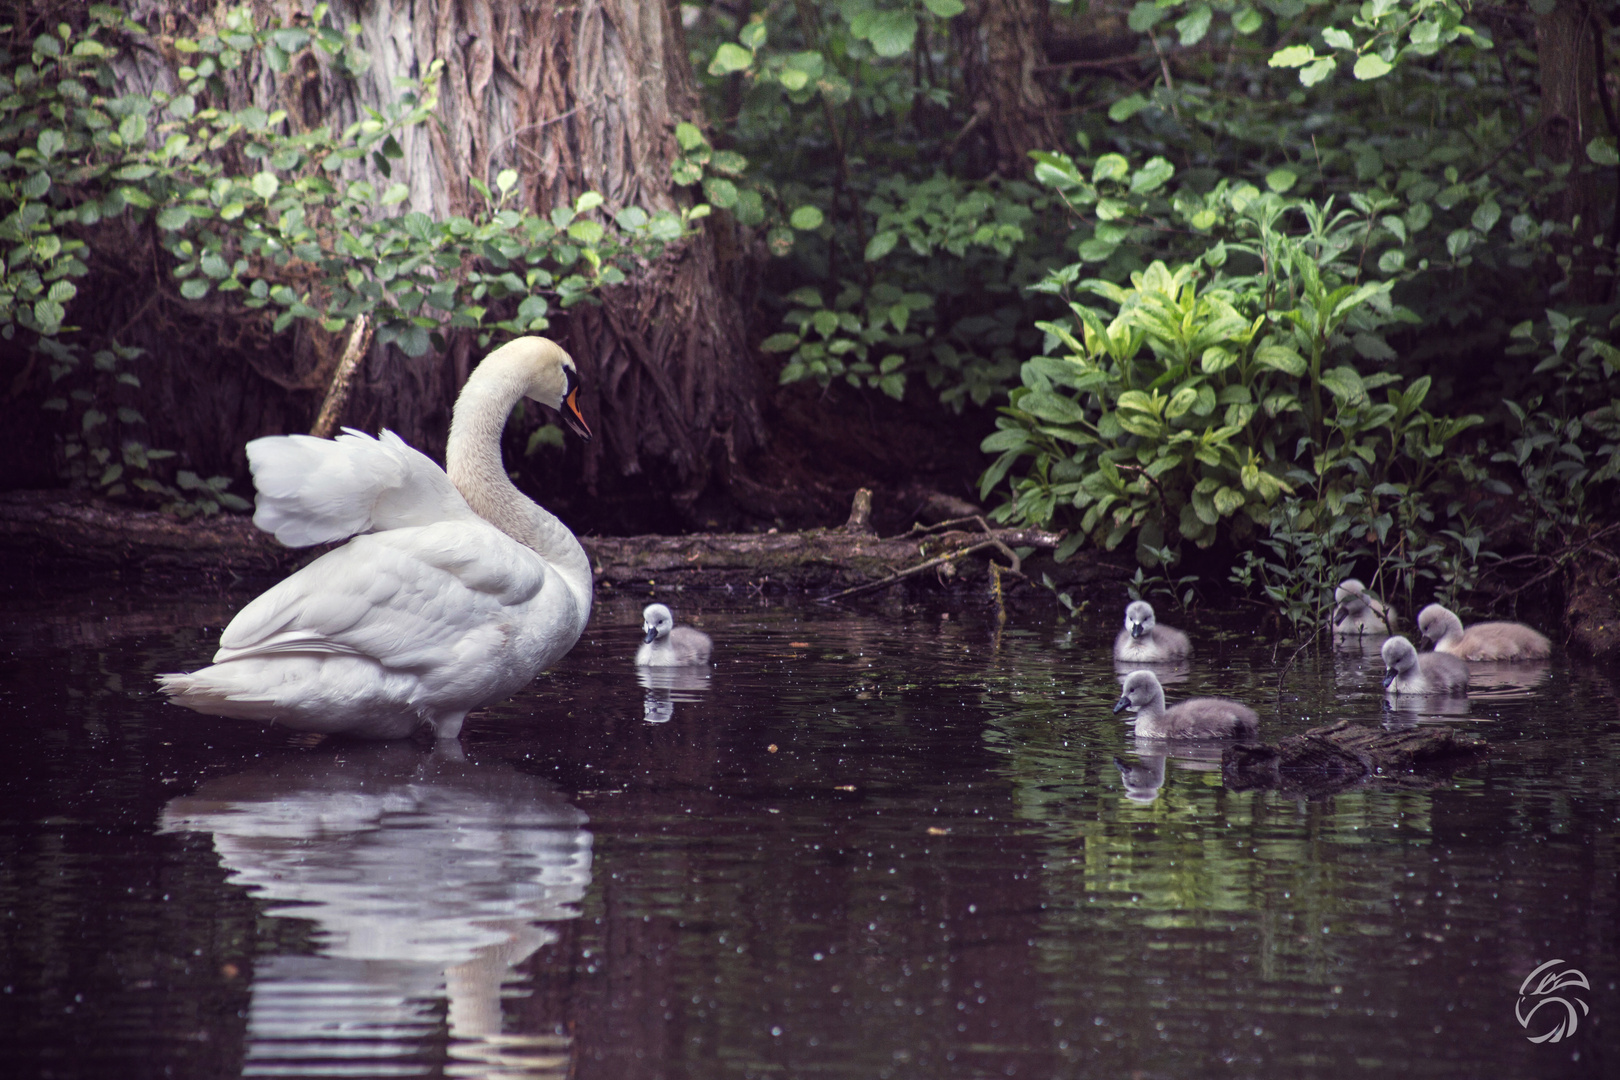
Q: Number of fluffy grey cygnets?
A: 6